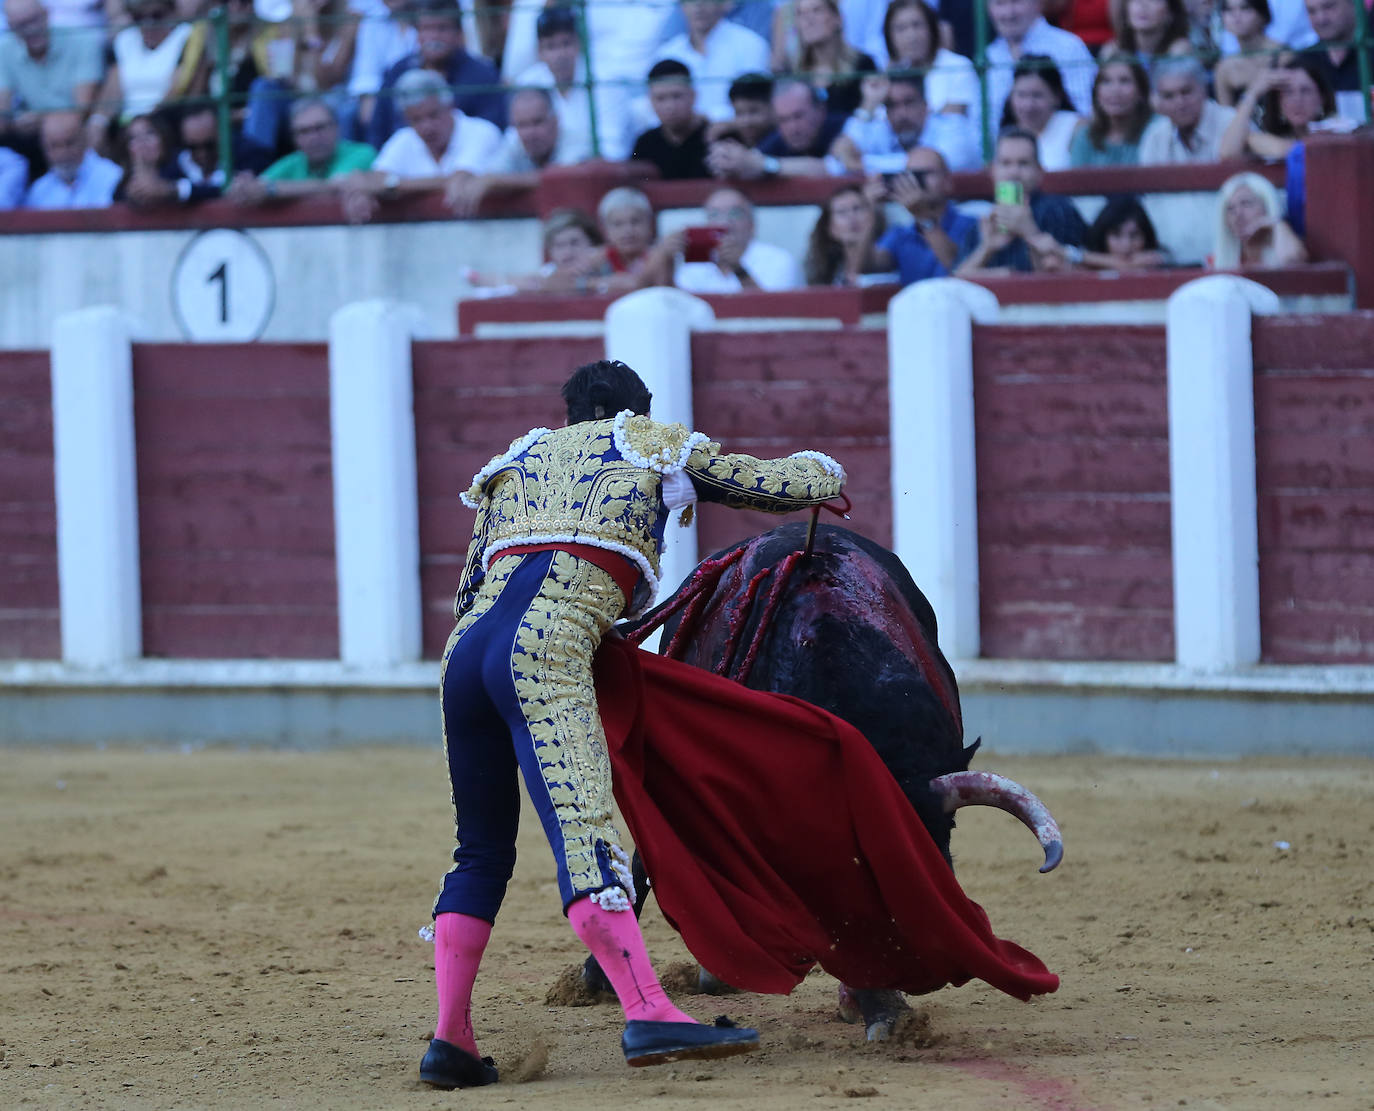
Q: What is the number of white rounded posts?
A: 5